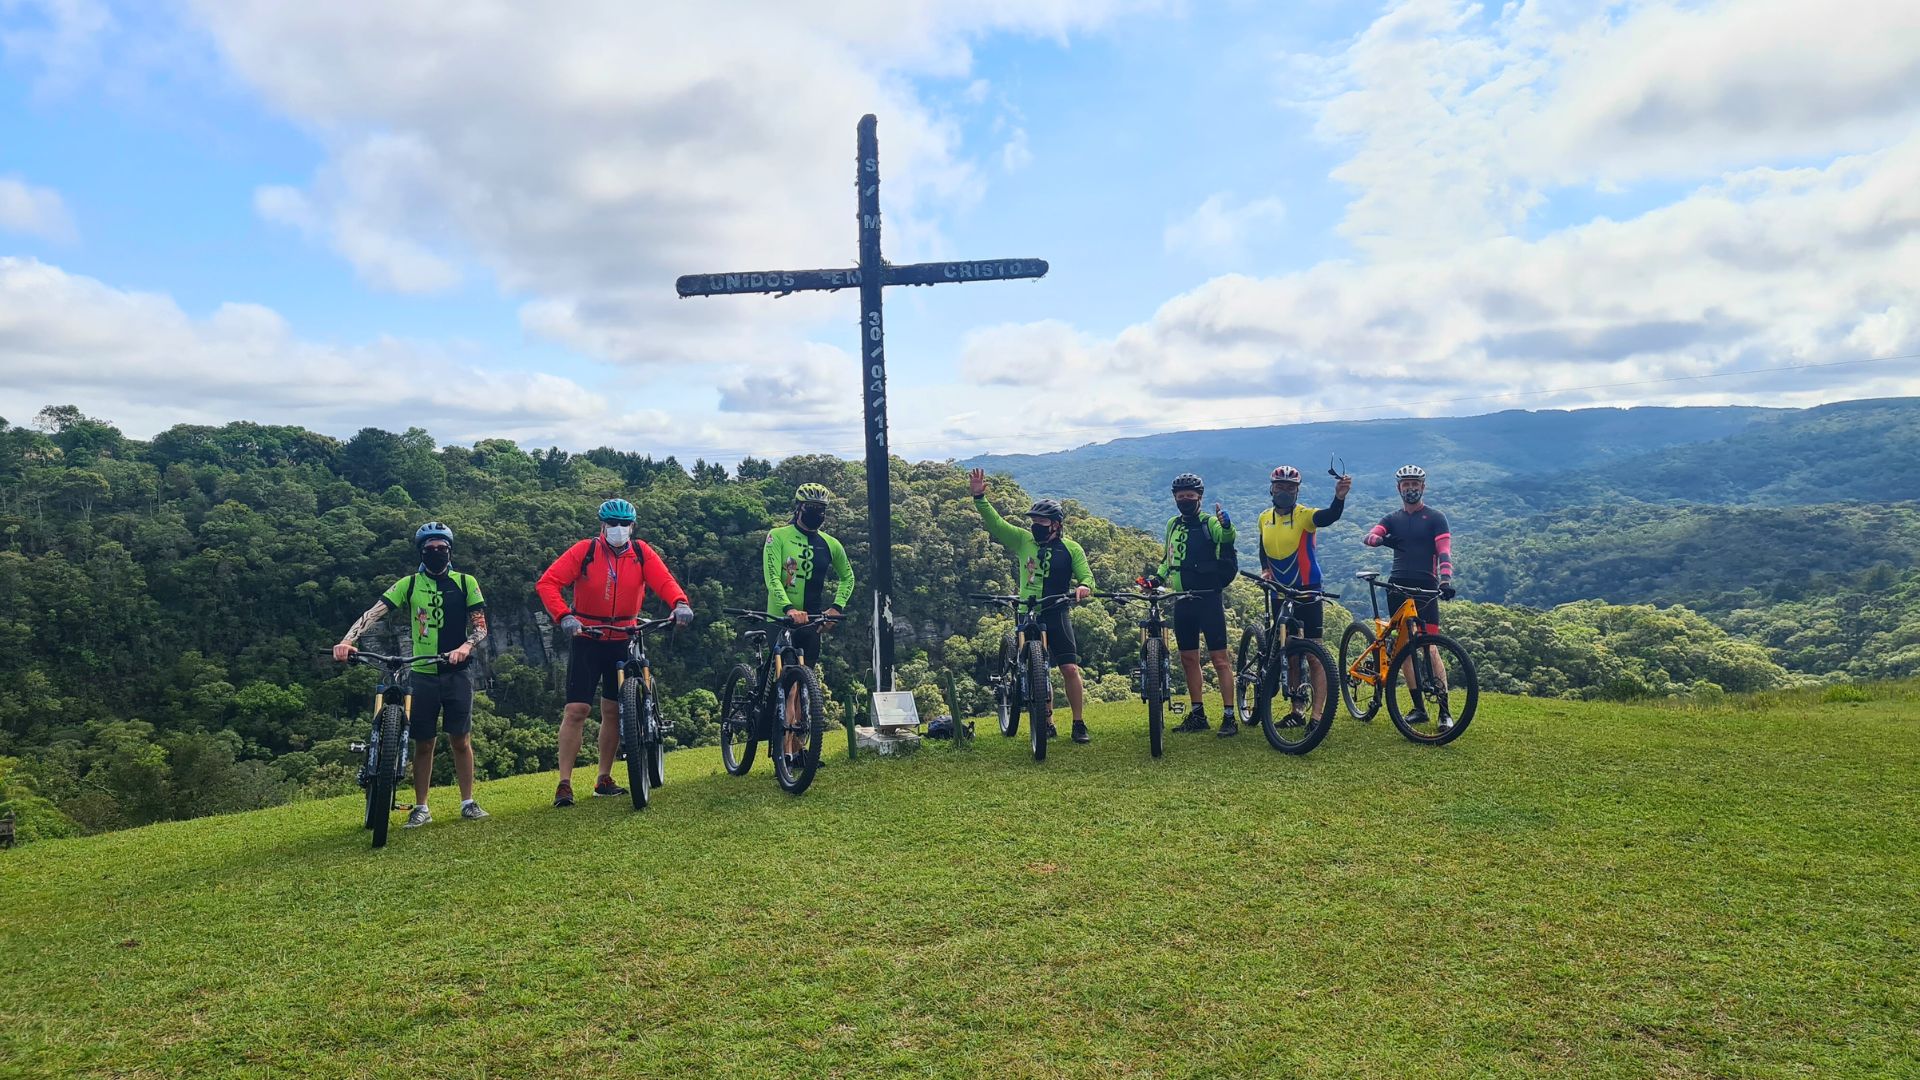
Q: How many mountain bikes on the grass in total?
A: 7